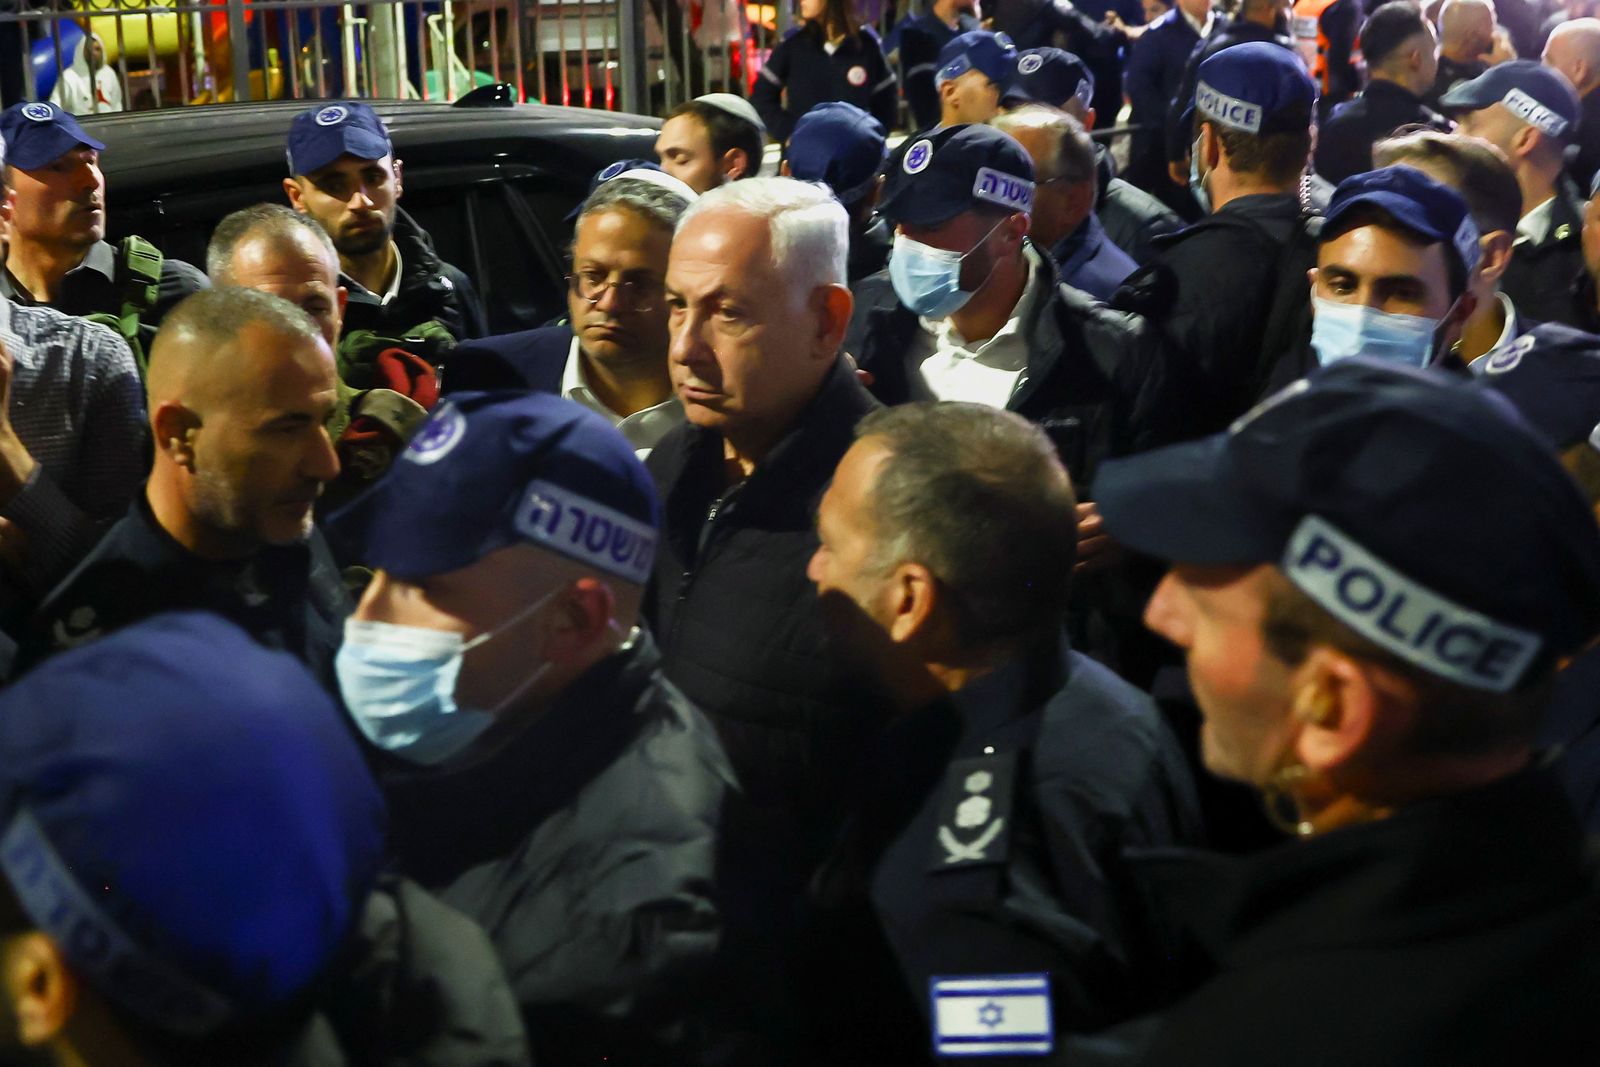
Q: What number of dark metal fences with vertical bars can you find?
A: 1